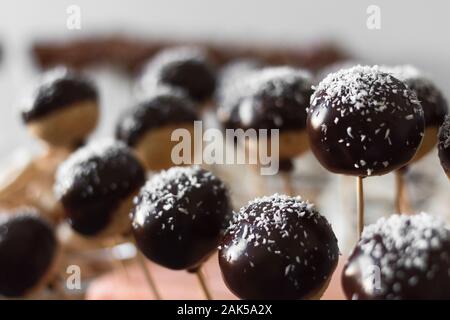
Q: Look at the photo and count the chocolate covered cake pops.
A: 12